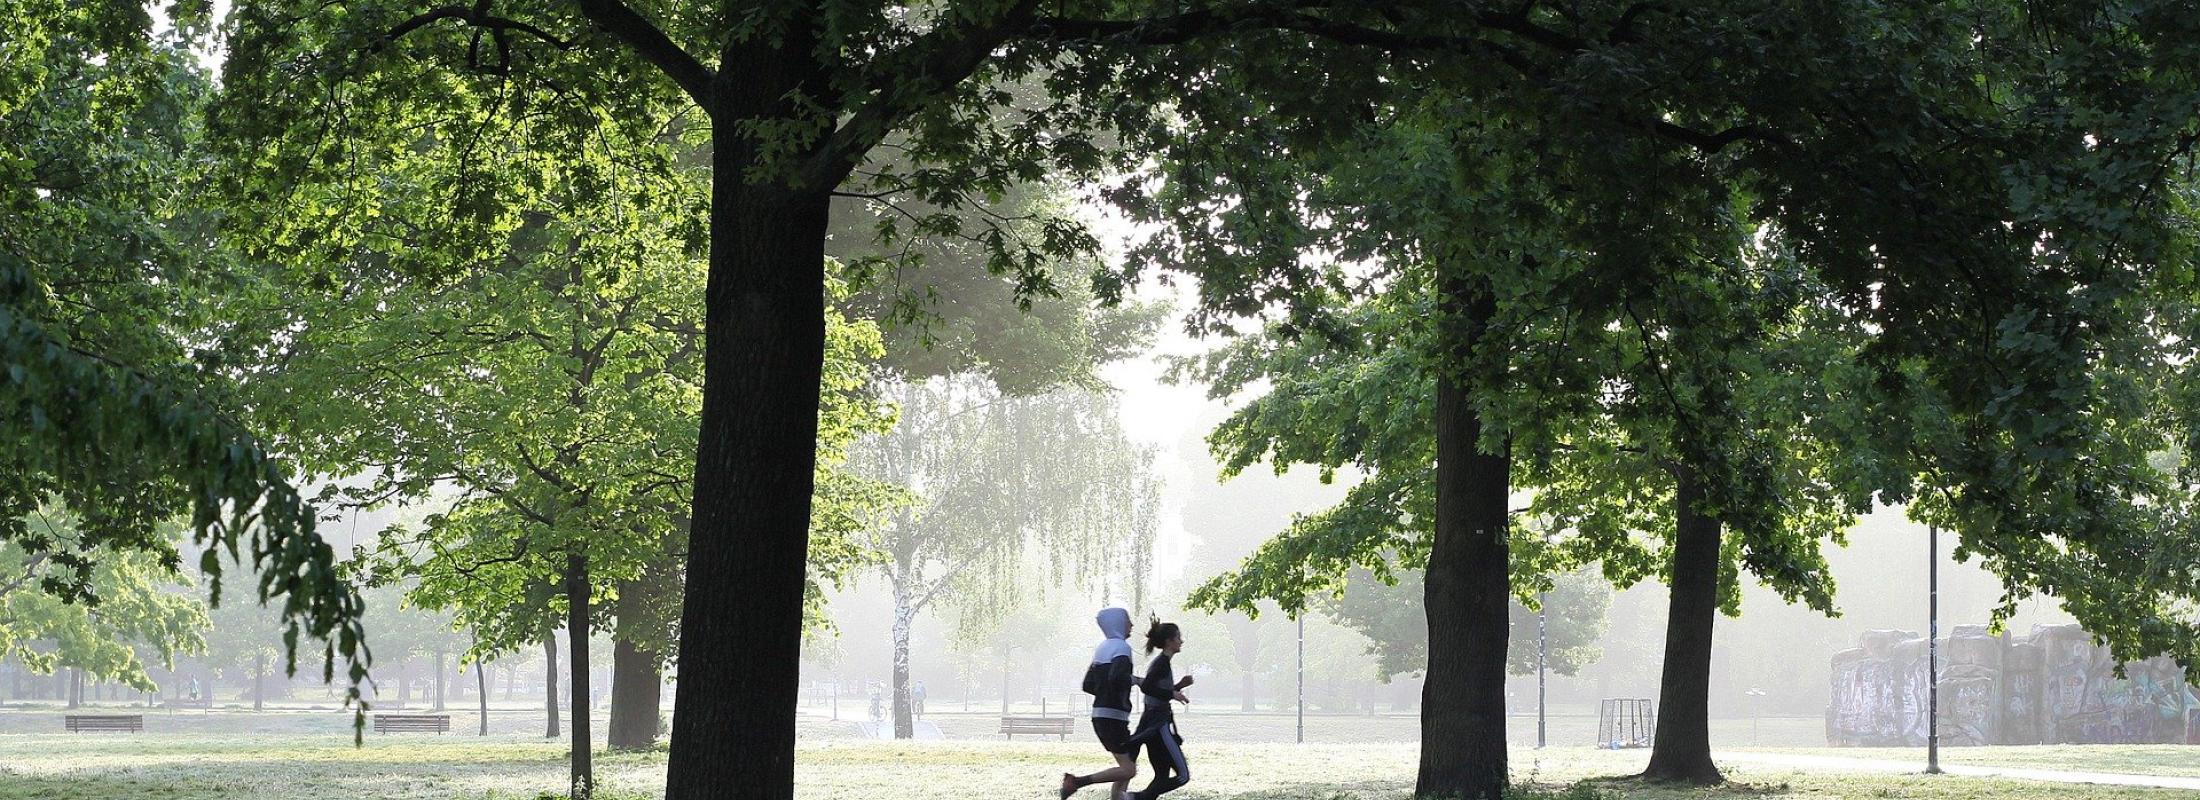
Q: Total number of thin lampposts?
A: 3